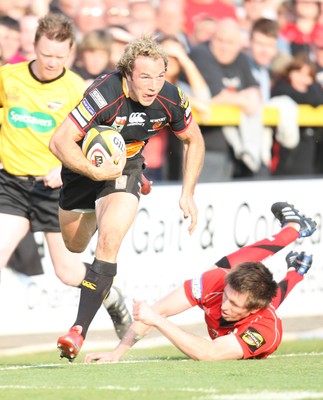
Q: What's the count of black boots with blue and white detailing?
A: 2